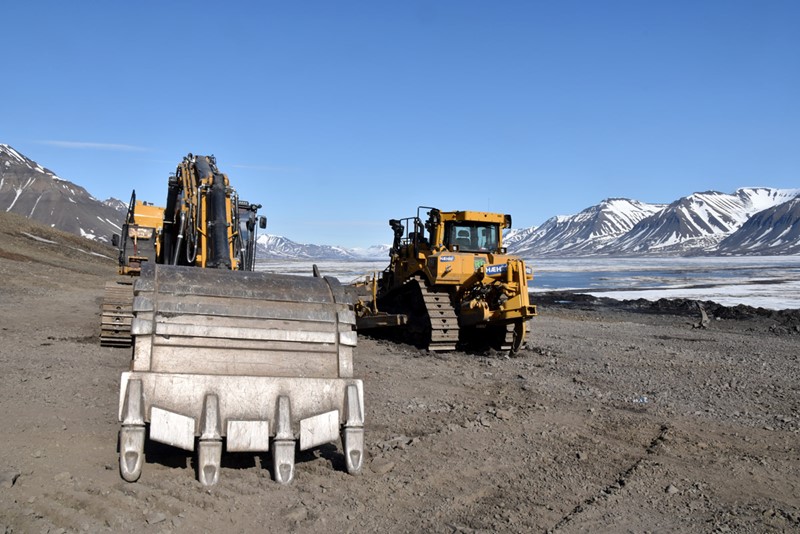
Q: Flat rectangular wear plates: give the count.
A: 3